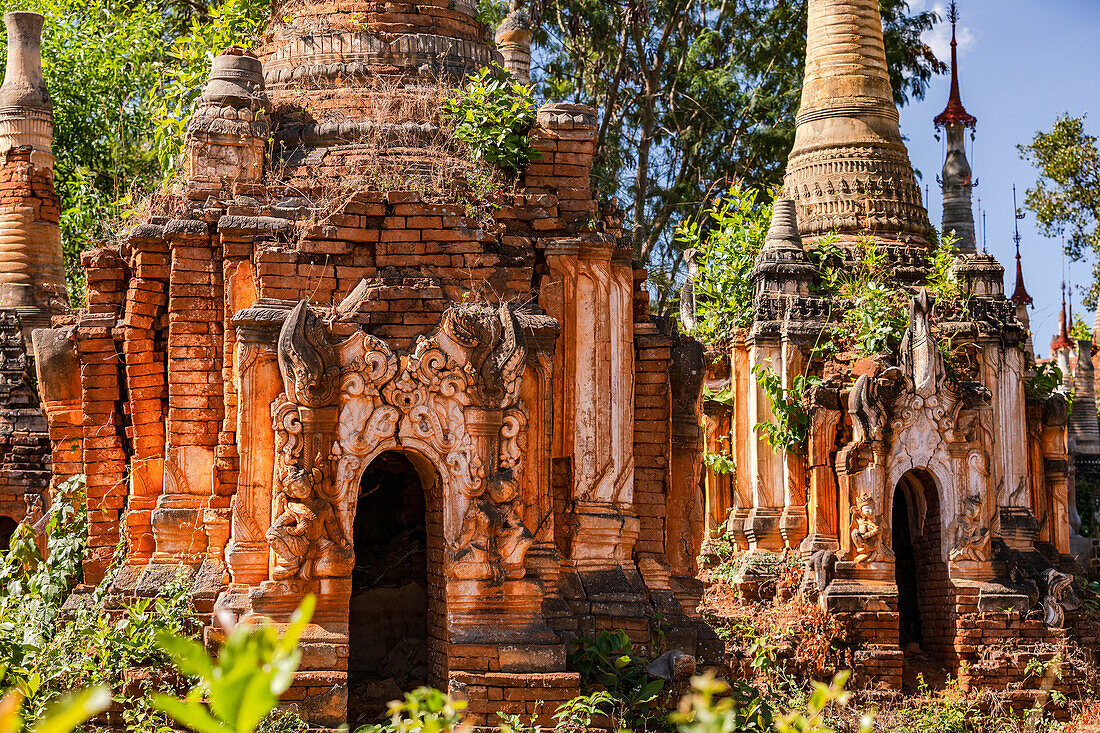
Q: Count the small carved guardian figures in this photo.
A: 4